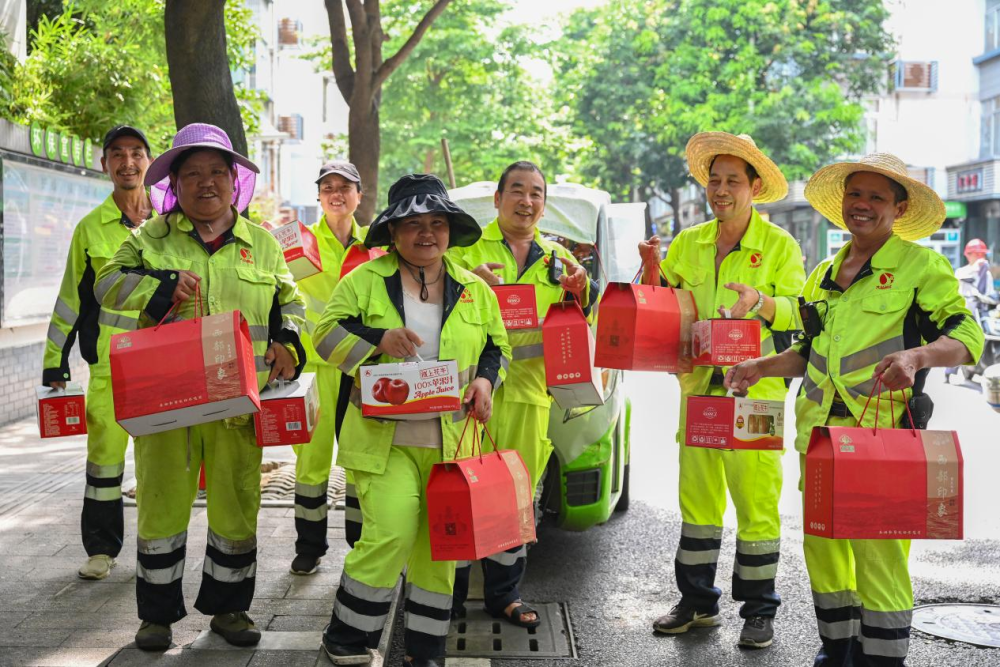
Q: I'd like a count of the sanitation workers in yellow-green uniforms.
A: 7